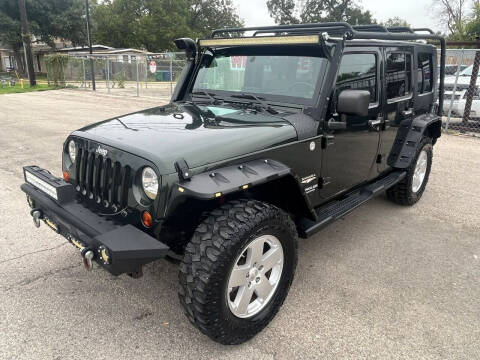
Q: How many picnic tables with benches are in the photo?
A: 0